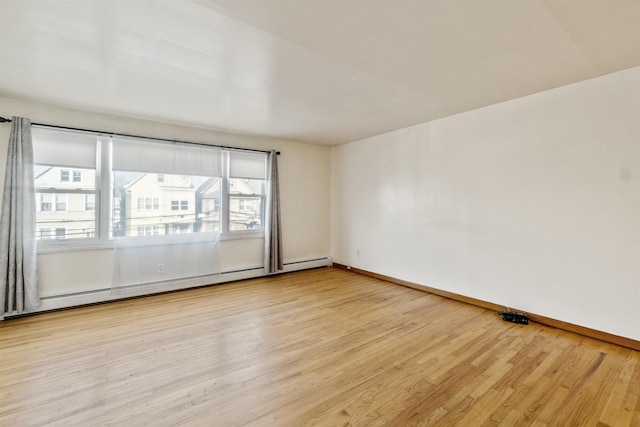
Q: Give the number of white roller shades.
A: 3